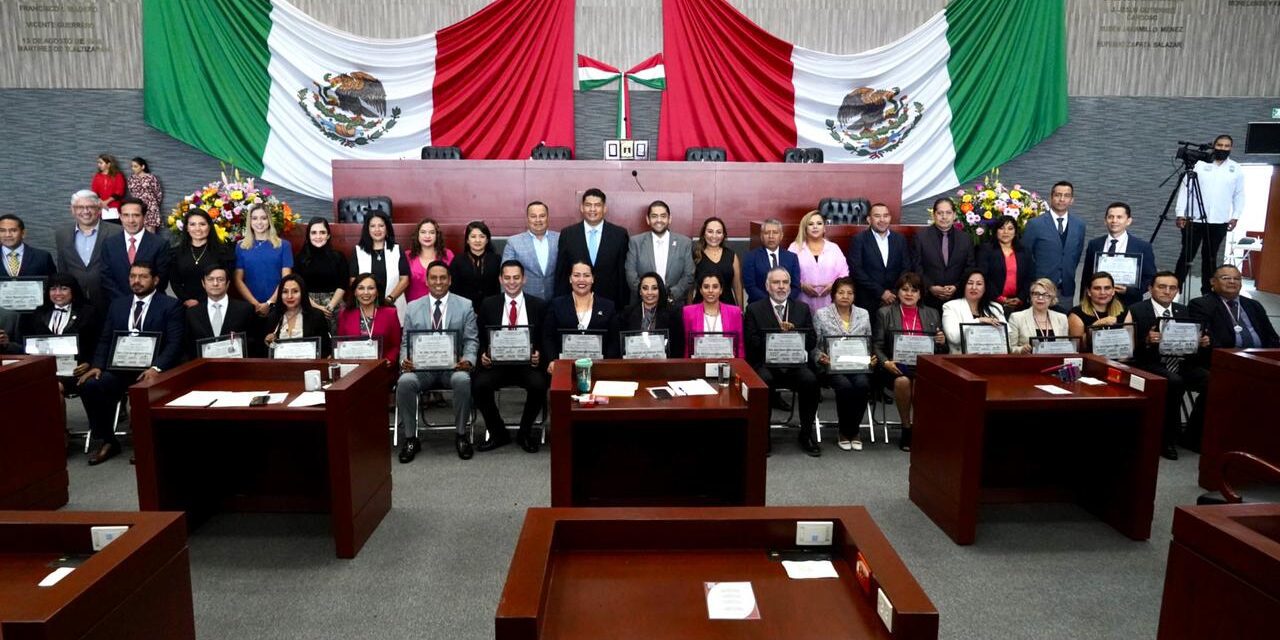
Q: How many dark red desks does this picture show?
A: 8